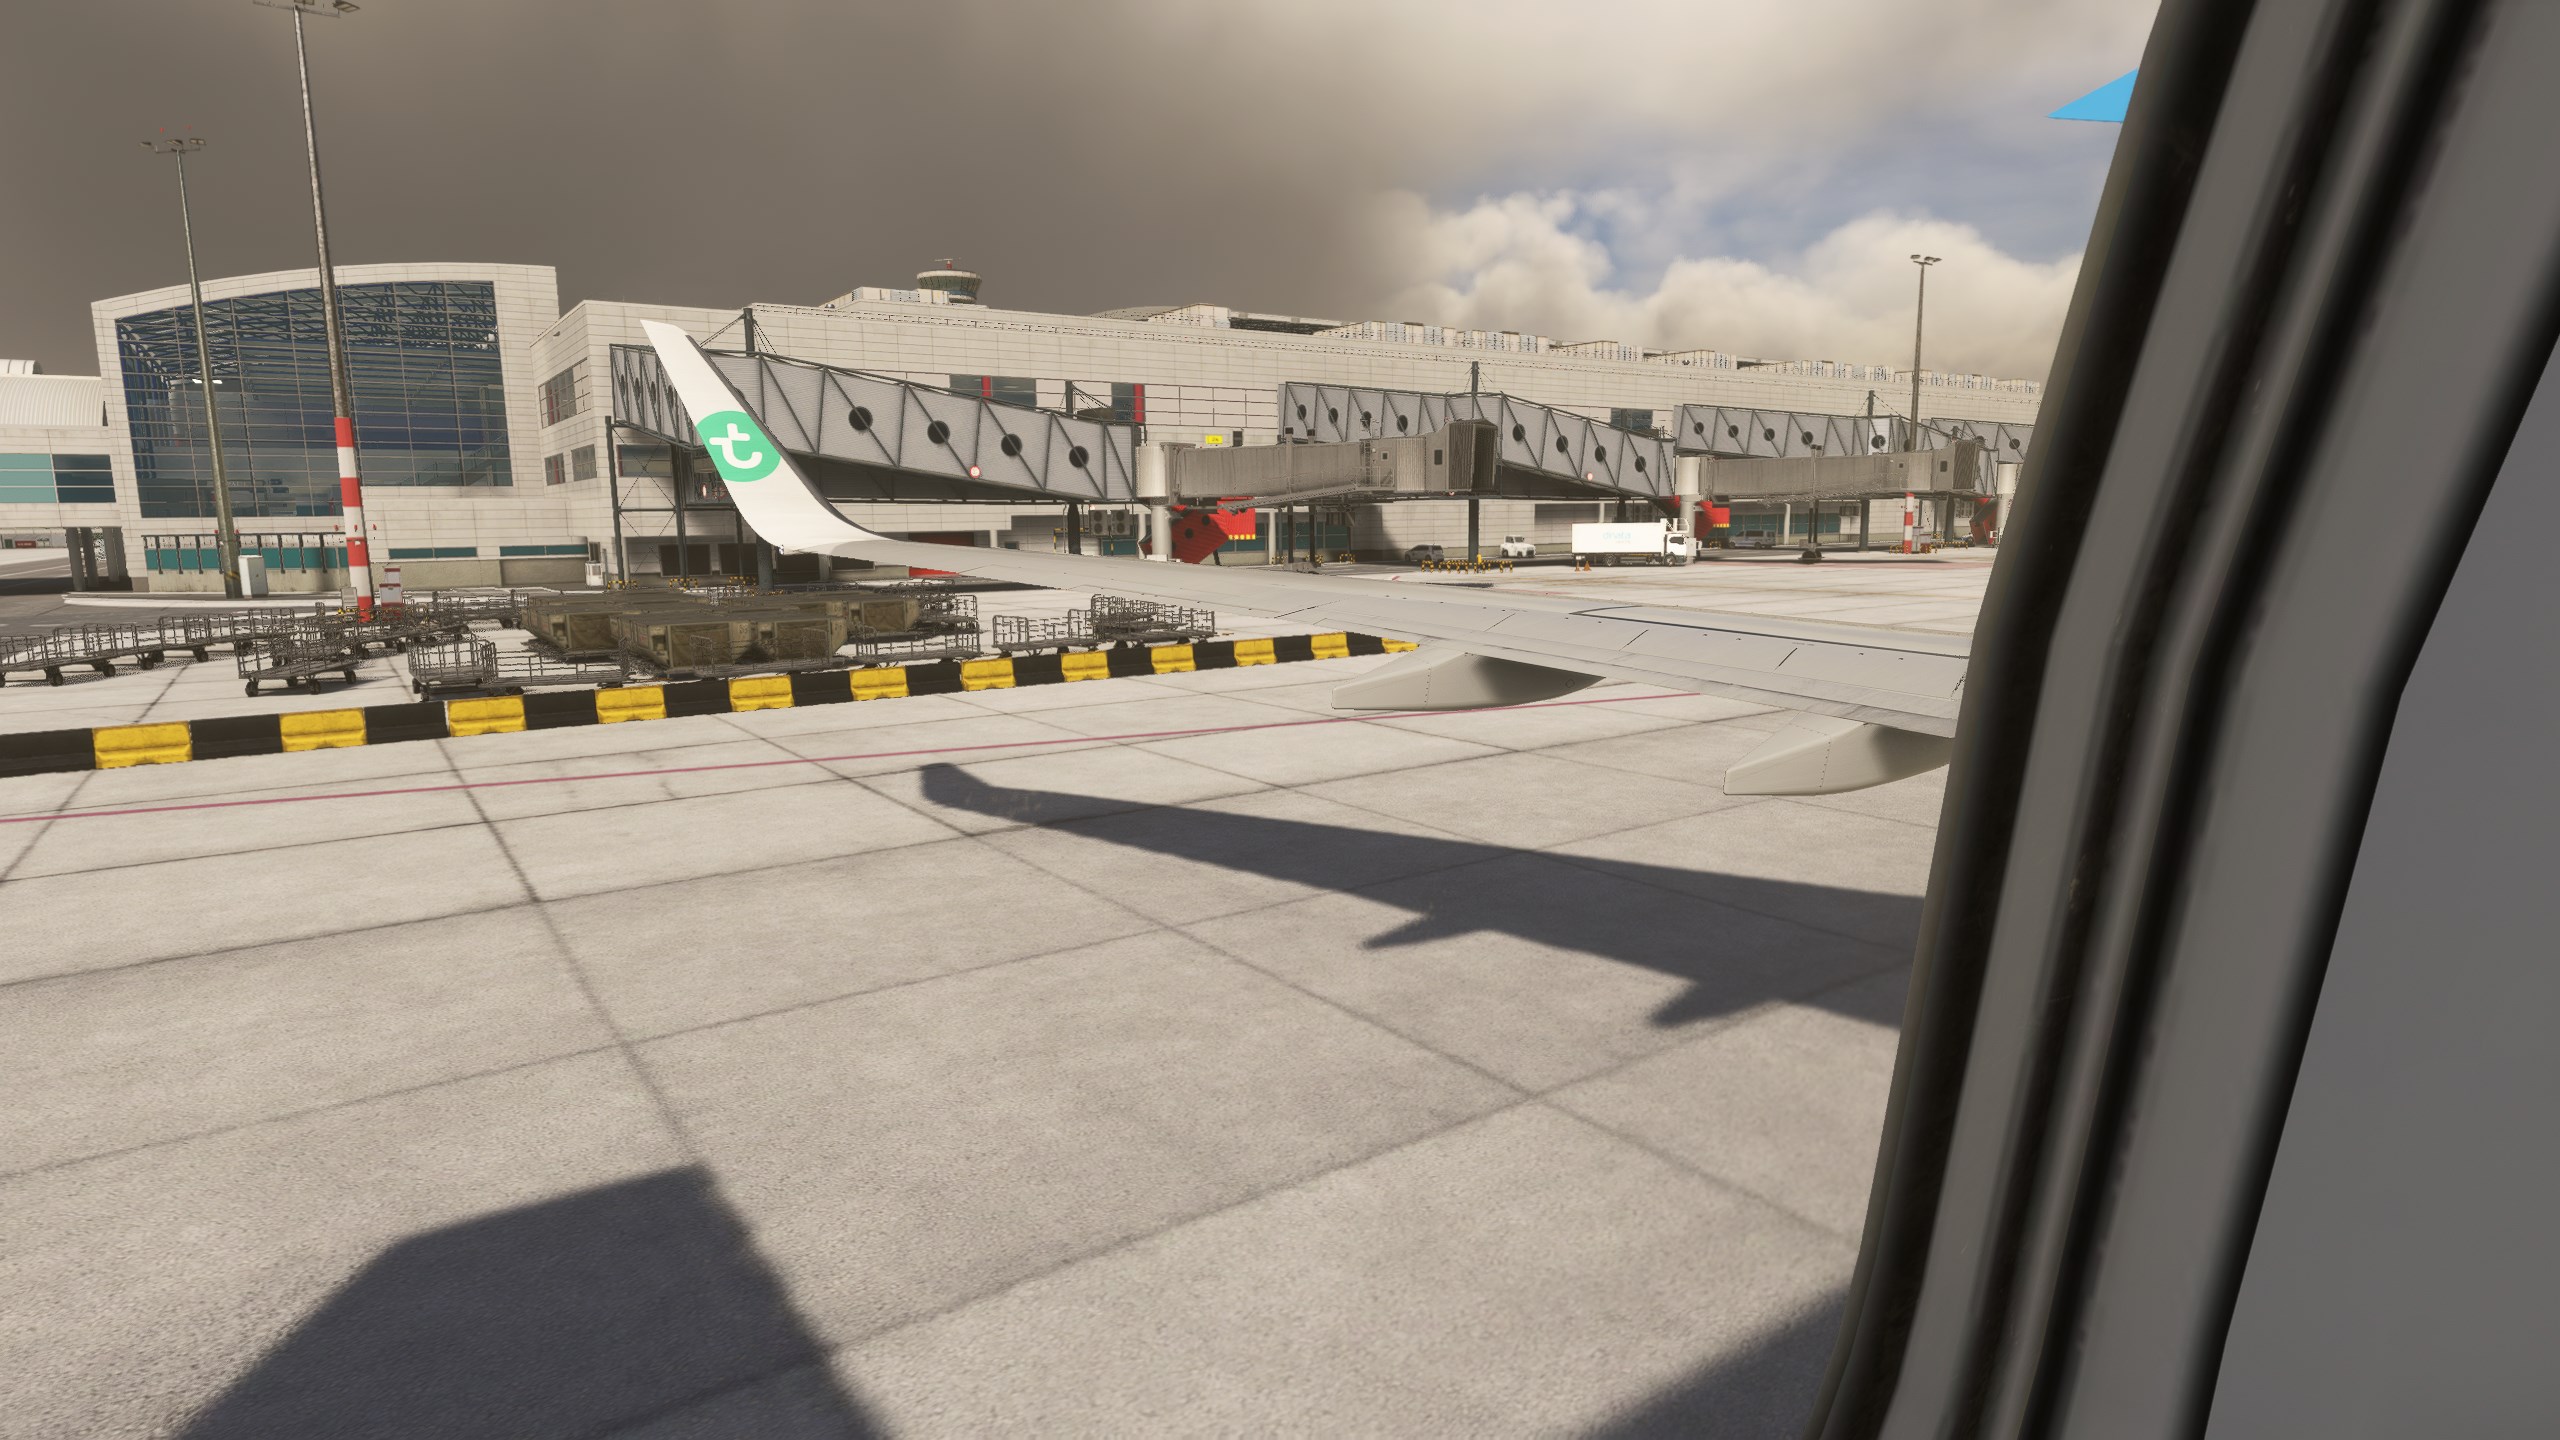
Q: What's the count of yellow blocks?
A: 12